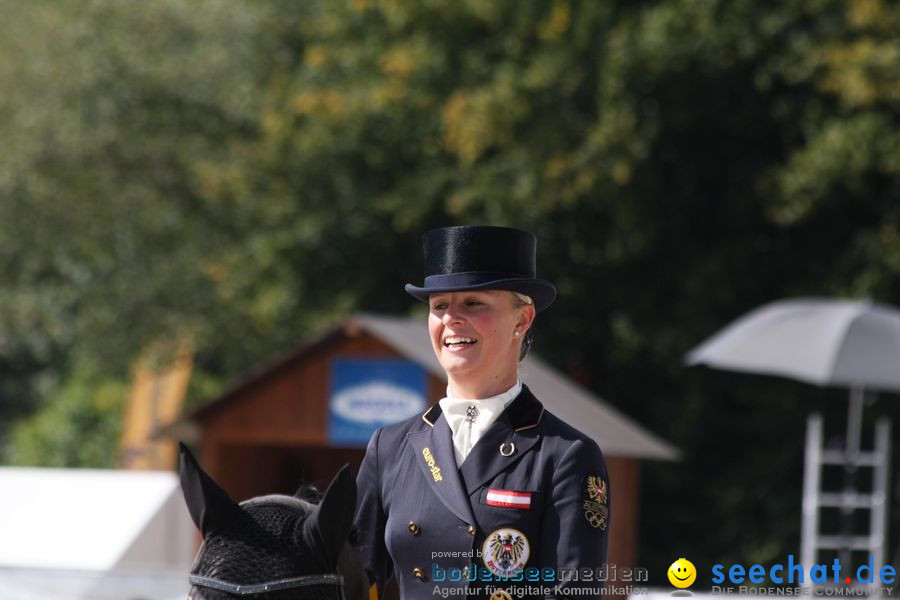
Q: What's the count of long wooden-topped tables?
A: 0